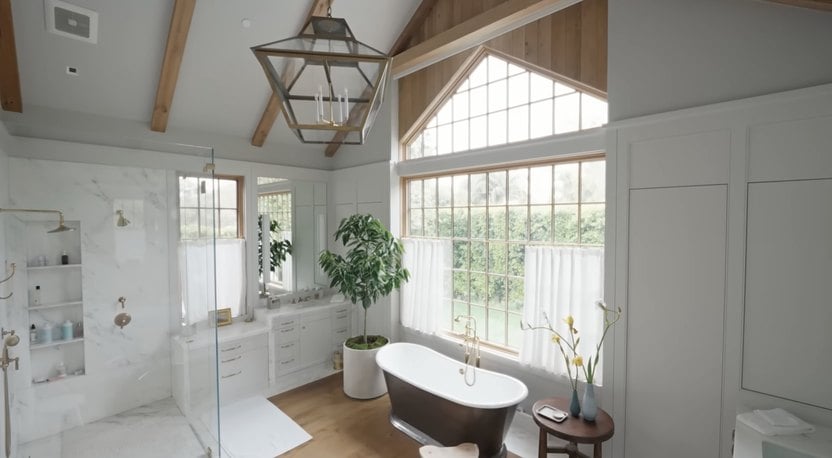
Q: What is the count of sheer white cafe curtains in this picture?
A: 3